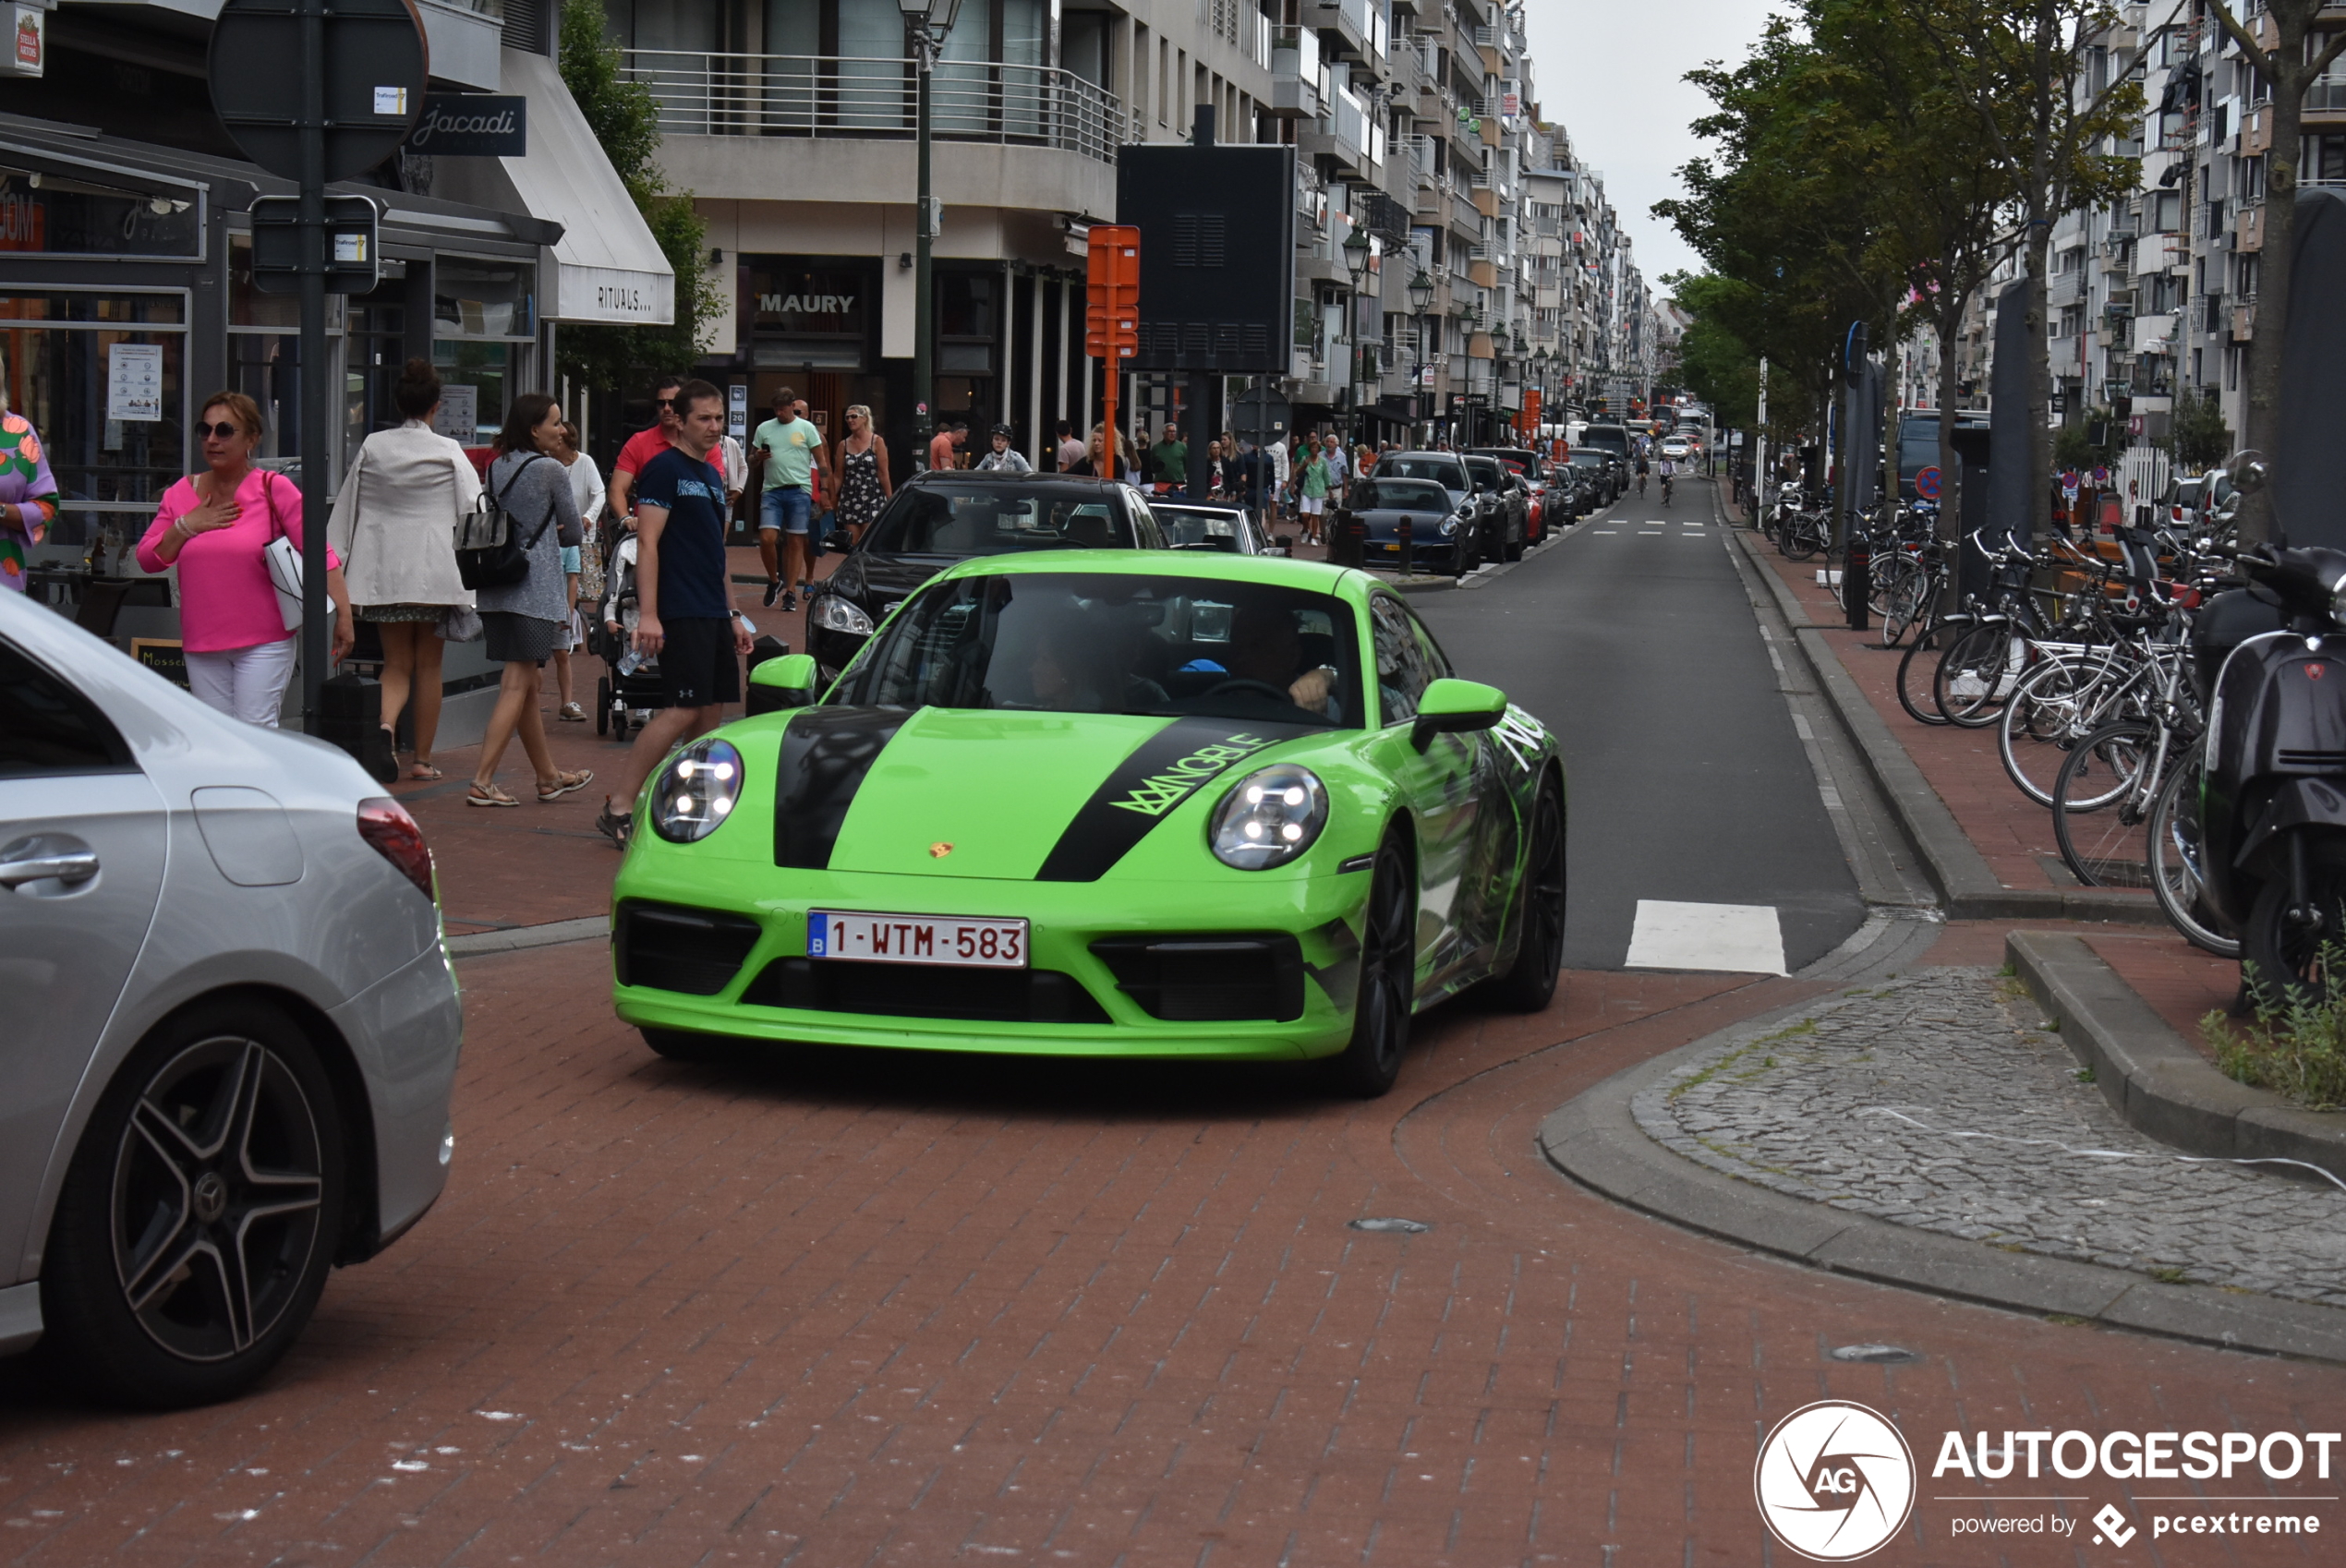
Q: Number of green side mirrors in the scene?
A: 2